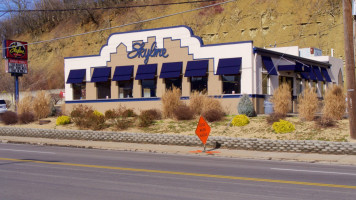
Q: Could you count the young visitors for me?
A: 0